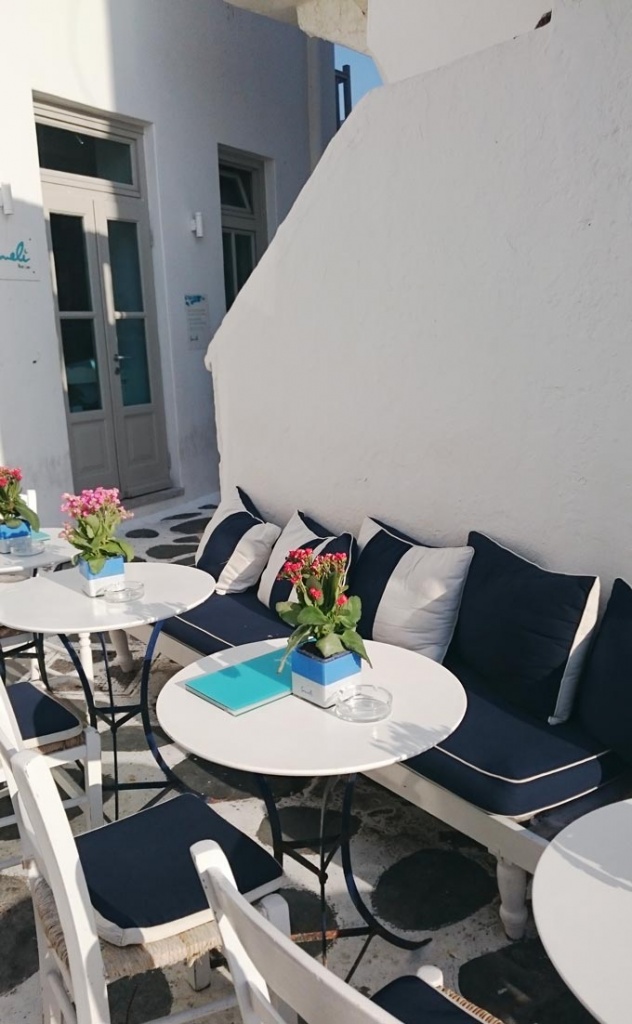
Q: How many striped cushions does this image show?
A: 3